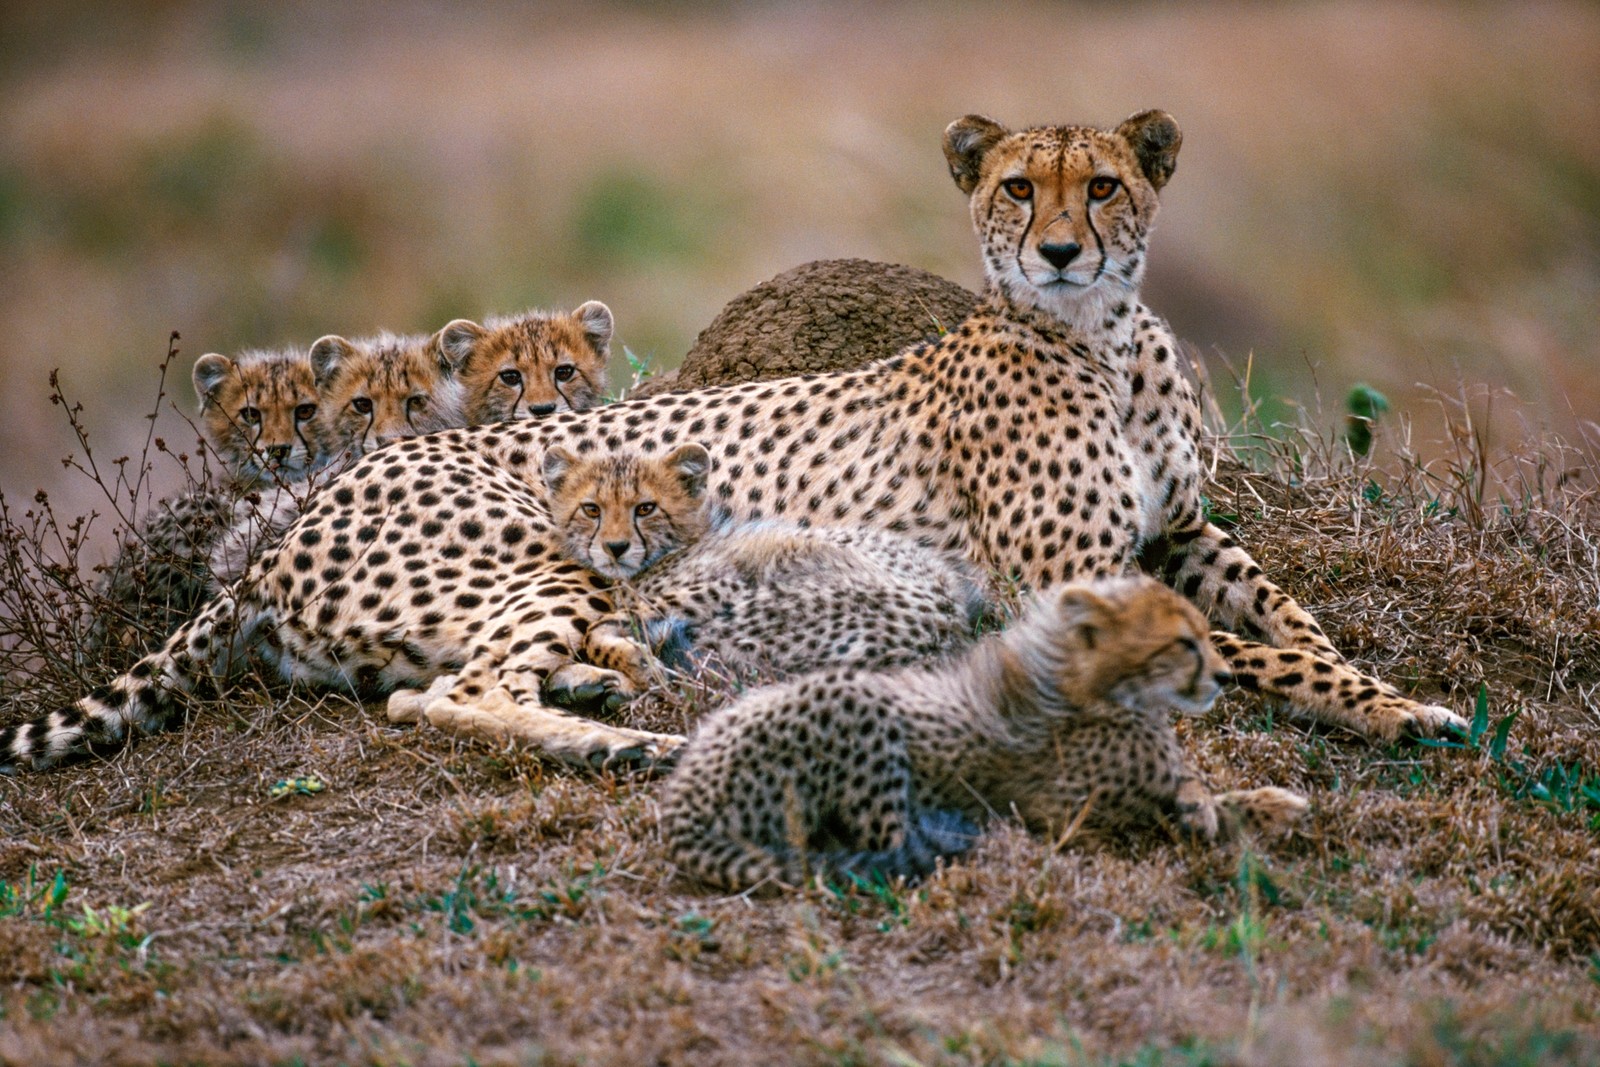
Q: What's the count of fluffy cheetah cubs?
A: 5